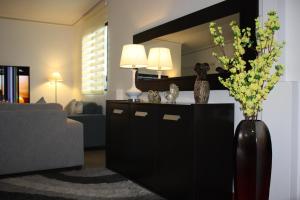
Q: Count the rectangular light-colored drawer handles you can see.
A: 3